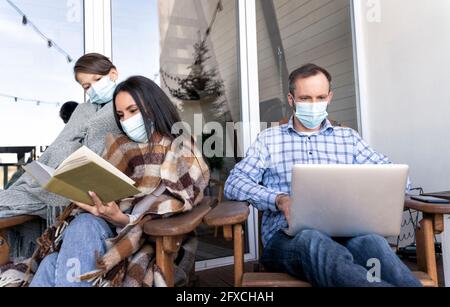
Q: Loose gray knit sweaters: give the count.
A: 1